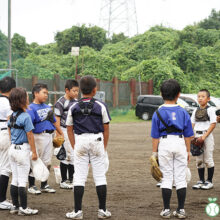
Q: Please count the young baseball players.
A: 7